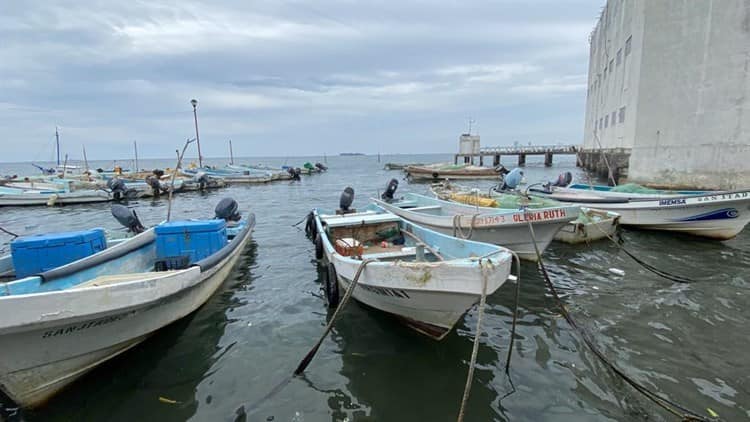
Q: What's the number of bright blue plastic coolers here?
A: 2